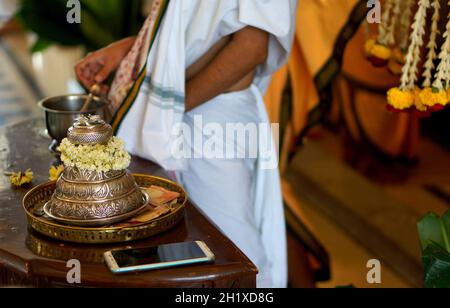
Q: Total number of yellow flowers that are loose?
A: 2